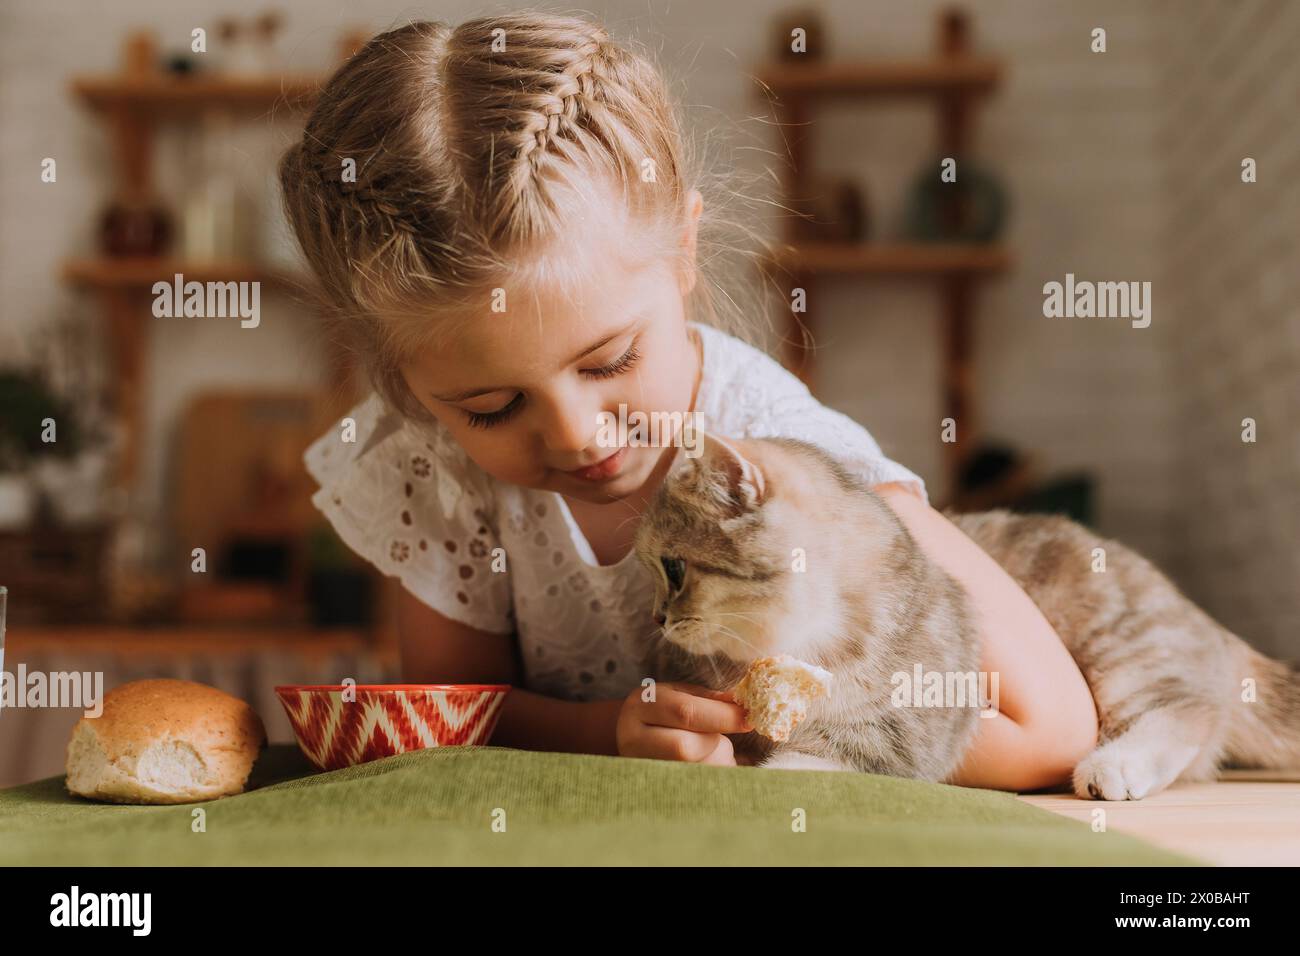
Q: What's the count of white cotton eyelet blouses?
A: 1